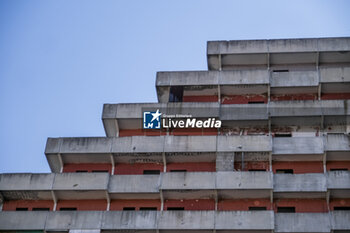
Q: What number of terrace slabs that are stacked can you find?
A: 6